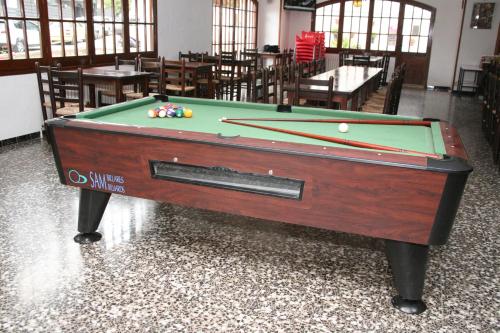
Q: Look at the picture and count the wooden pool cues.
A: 2